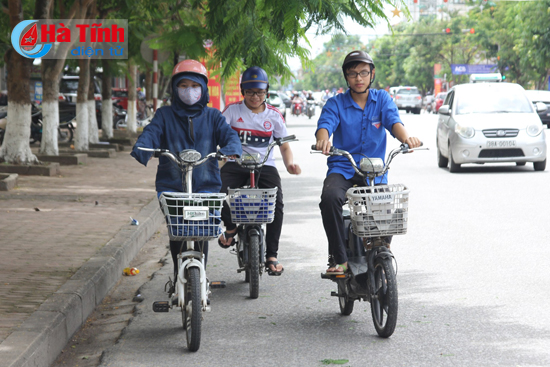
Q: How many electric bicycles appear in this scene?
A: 3